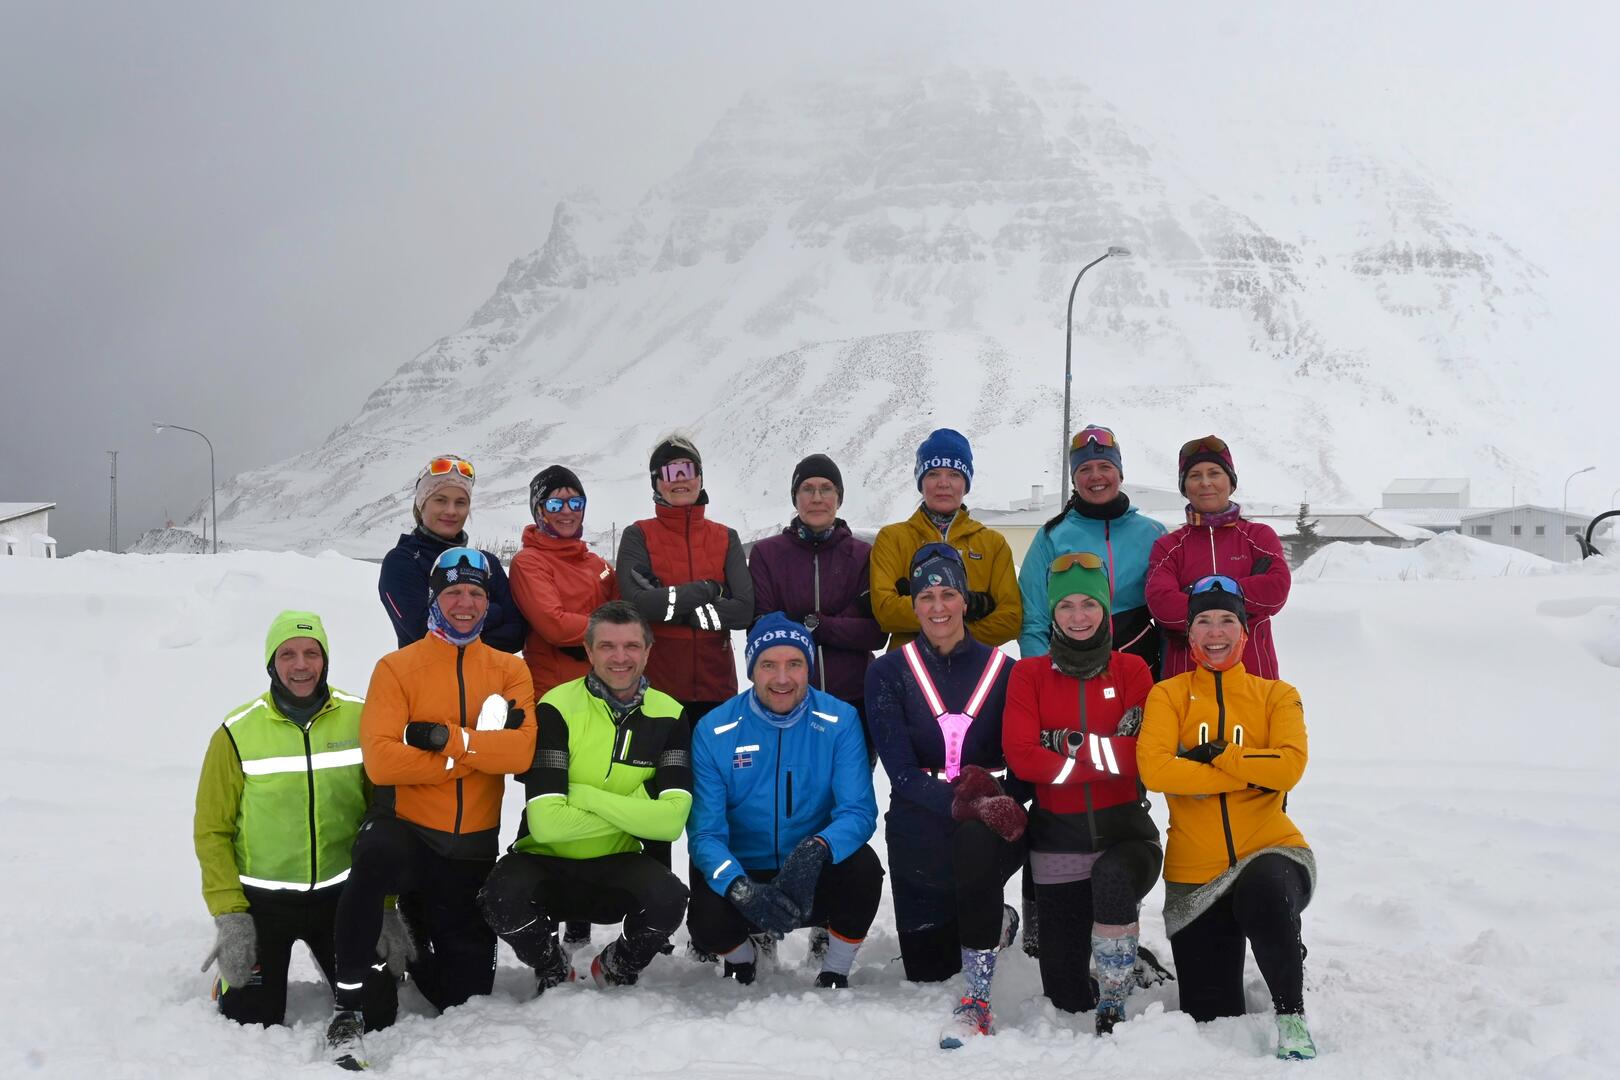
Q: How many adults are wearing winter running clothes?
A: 14